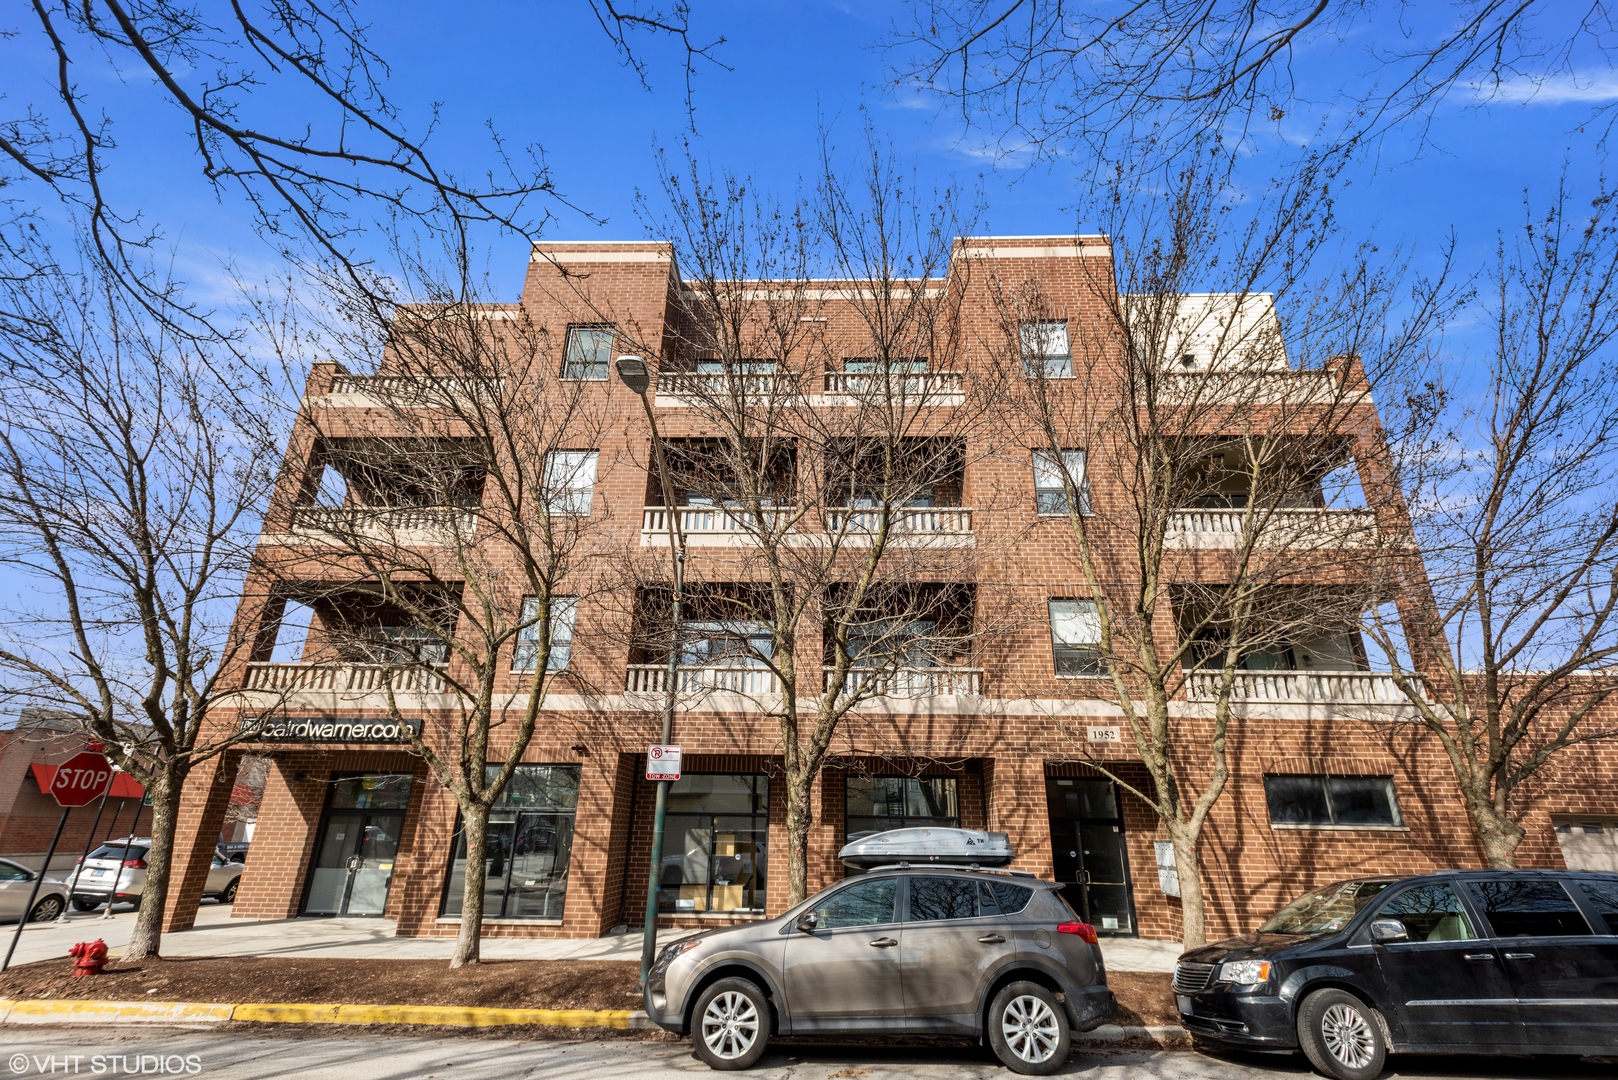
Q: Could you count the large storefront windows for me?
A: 3